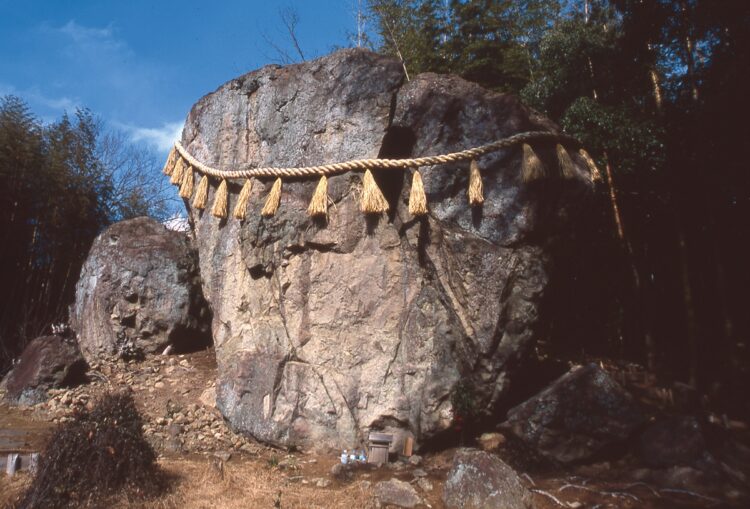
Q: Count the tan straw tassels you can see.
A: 14